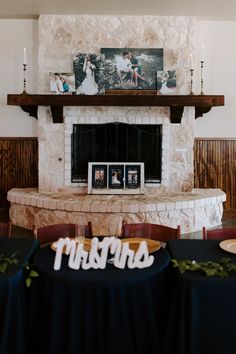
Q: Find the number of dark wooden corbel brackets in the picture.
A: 4